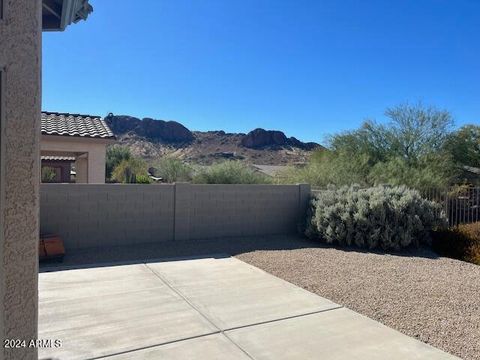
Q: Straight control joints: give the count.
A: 2